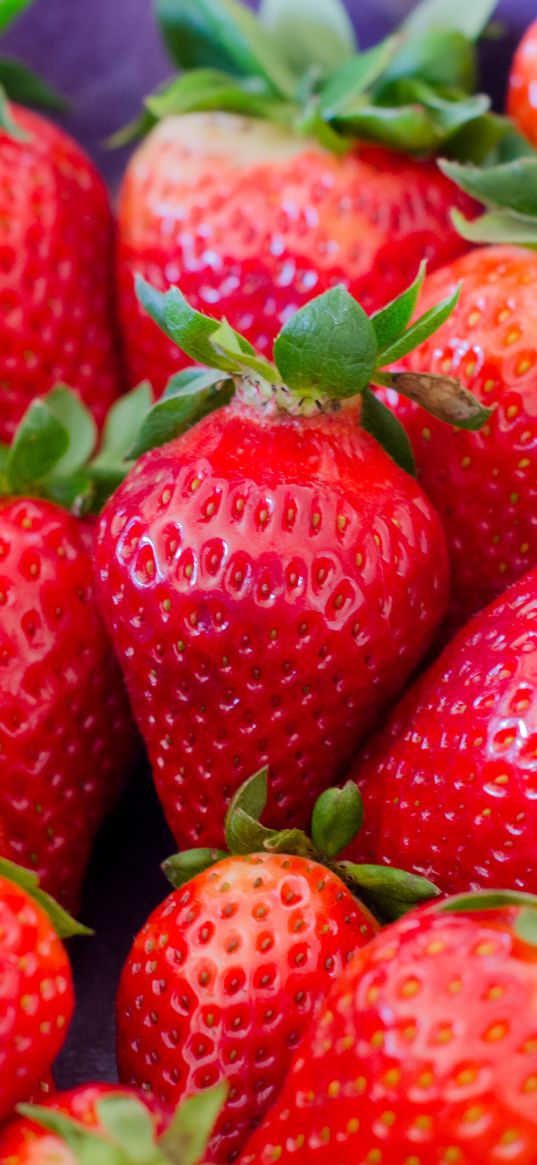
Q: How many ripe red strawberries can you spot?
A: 11